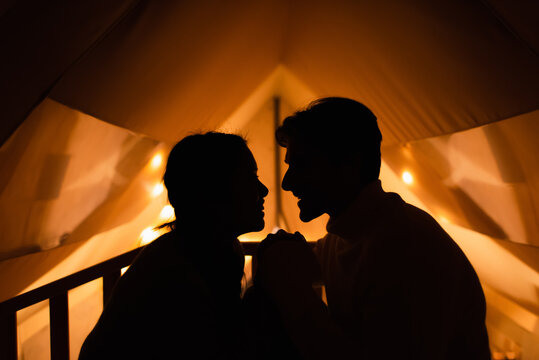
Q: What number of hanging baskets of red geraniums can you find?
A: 0